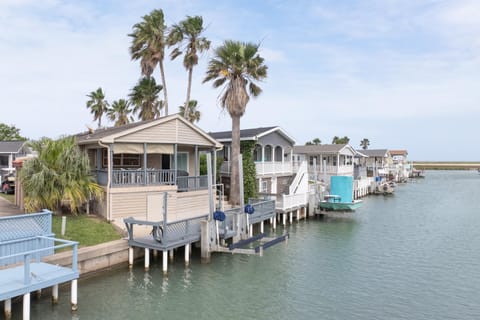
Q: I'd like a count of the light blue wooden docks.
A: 1